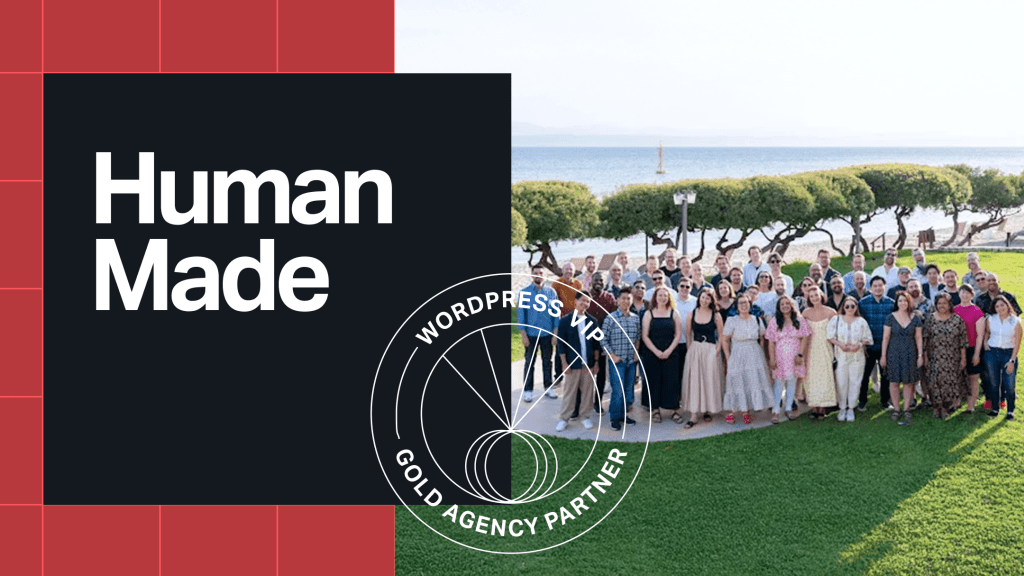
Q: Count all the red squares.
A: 12